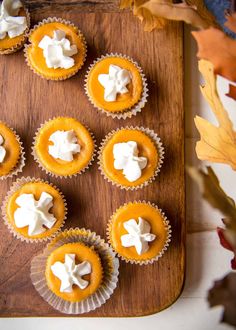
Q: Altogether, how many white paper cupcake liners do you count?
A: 9